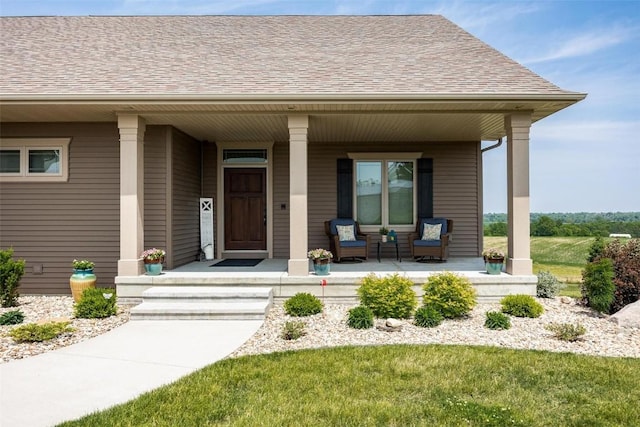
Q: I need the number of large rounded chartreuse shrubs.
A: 2